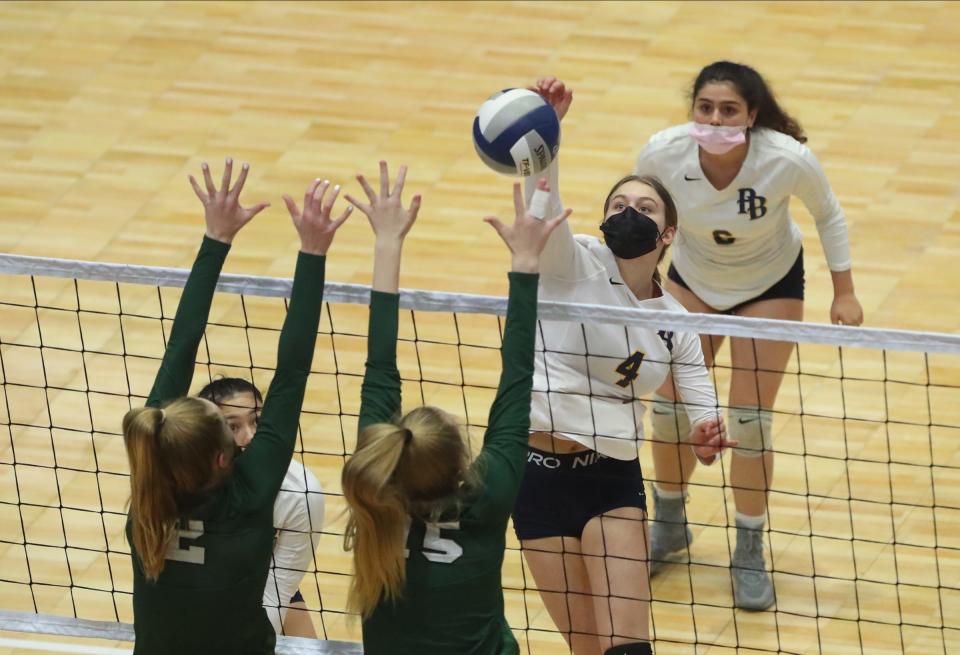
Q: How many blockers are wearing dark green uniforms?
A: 2